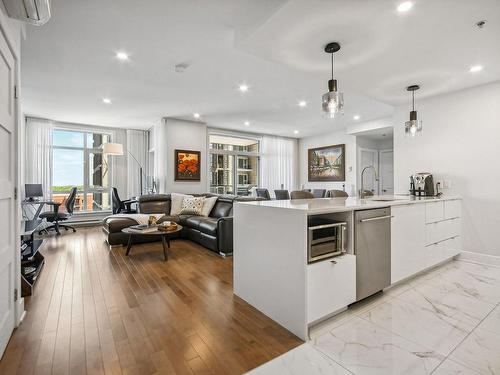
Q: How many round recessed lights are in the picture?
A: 10